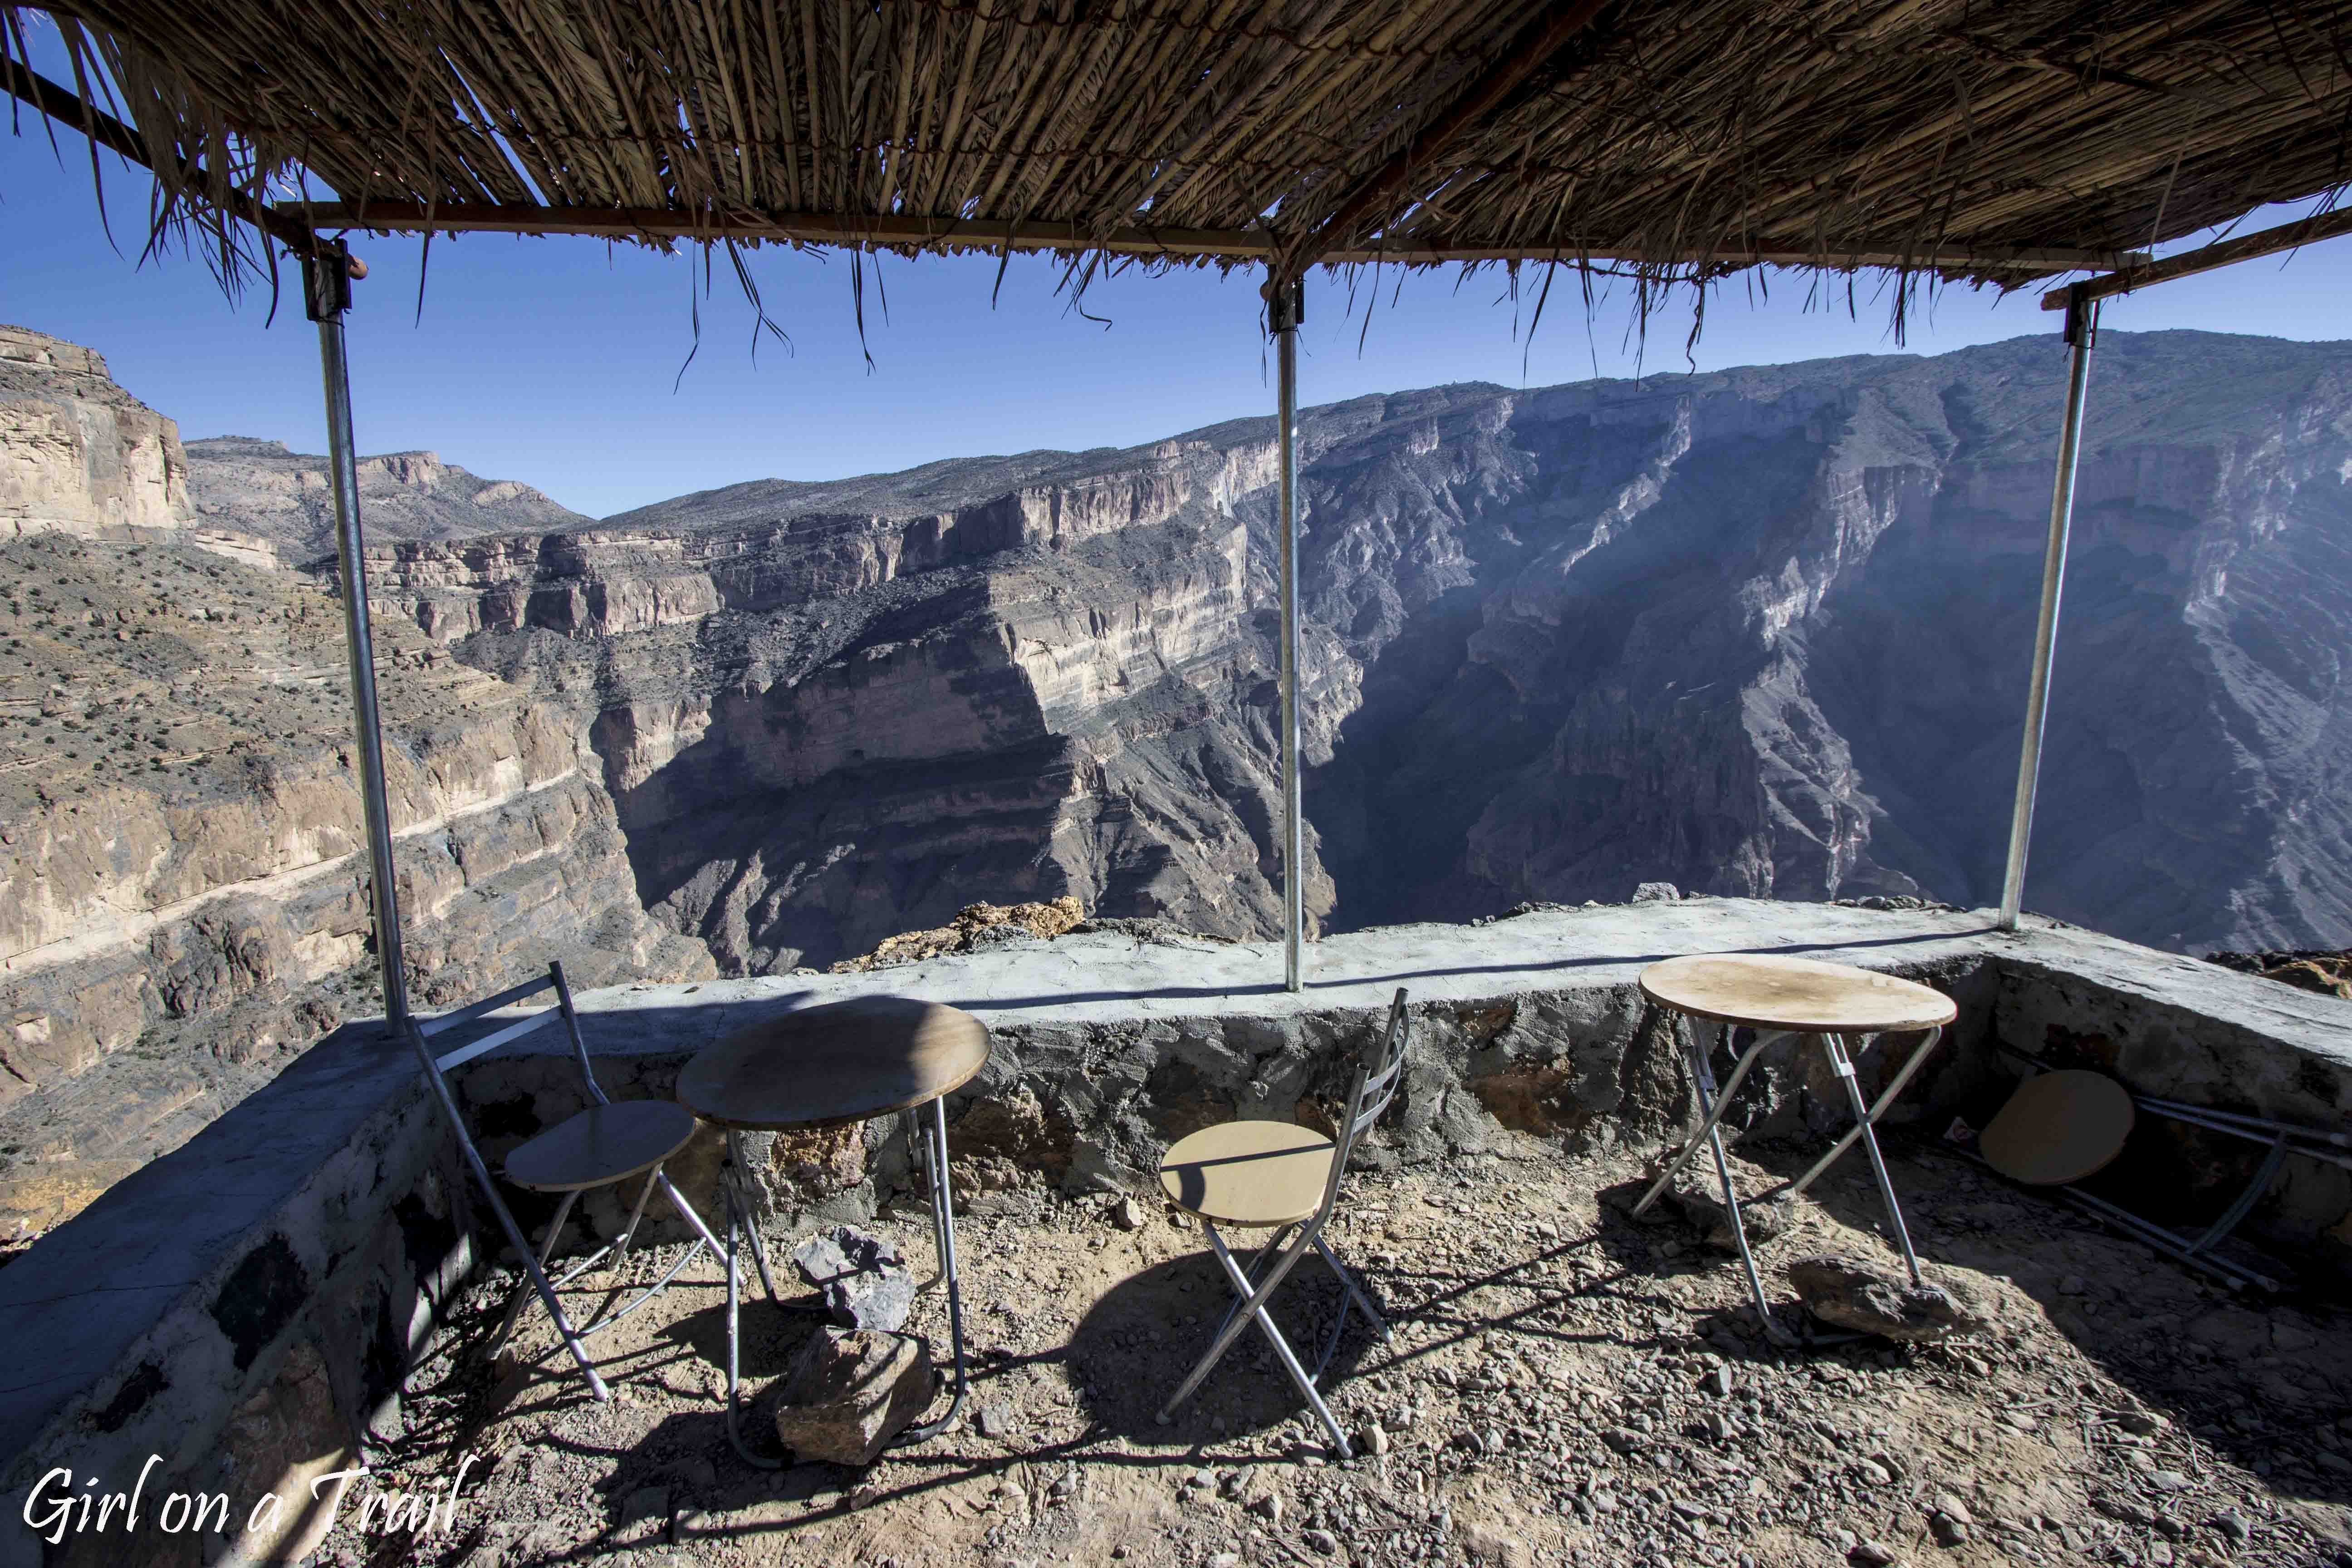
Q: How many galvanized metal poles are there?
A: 3